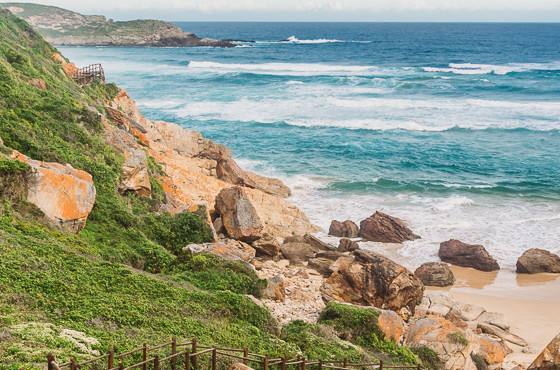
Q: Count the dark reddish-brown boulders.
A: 5